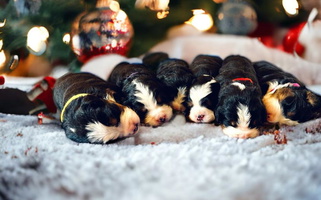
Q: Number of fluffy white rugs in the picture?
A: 1